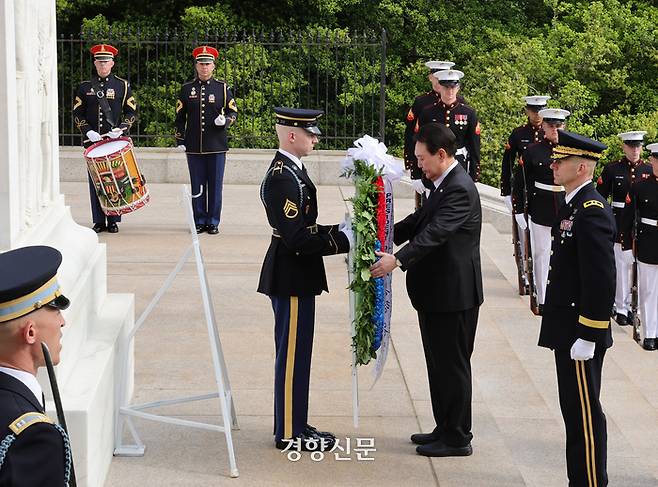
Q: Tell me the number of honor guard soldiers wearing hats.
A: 11